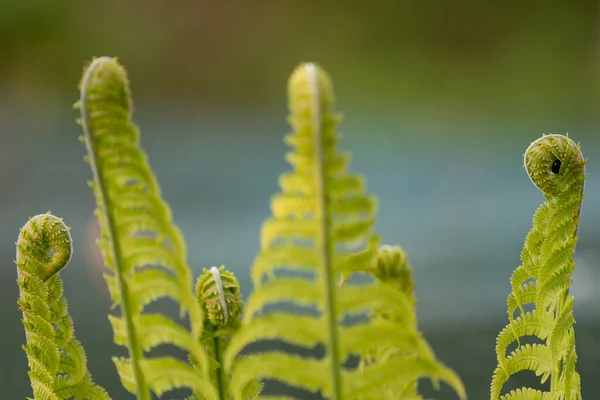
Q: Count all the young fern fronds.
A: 6